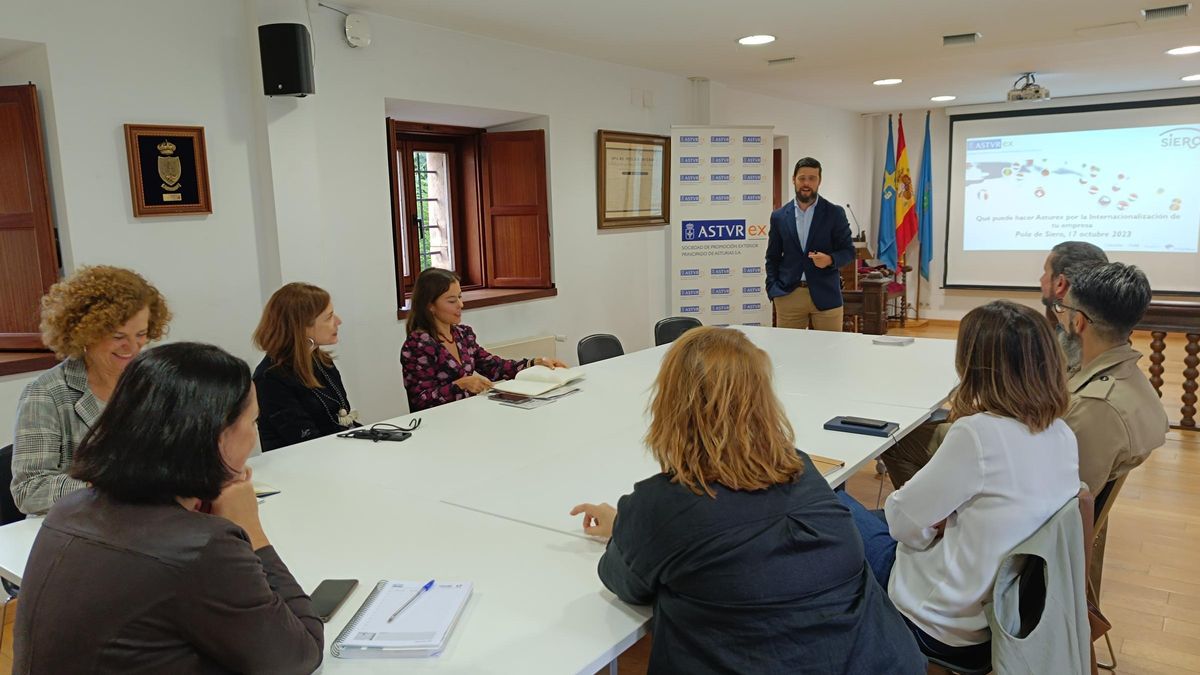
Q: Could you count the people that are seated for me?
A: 8